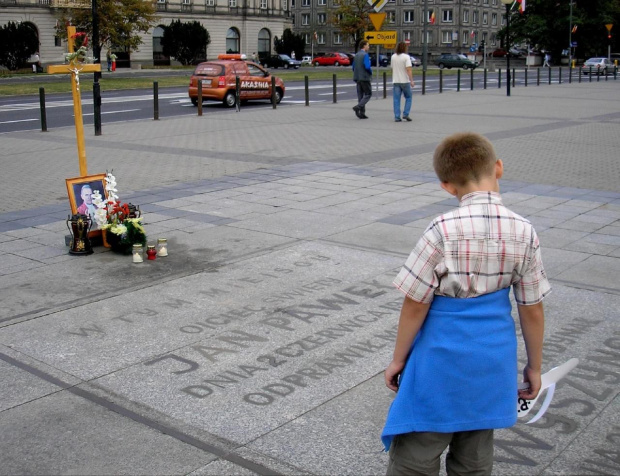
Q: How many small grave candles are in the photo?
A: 3